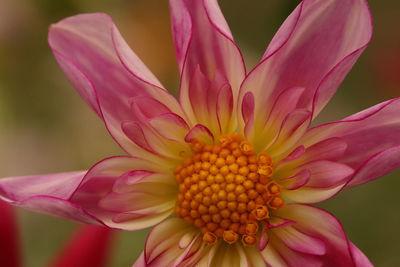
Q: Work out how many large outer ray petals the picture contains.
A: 8